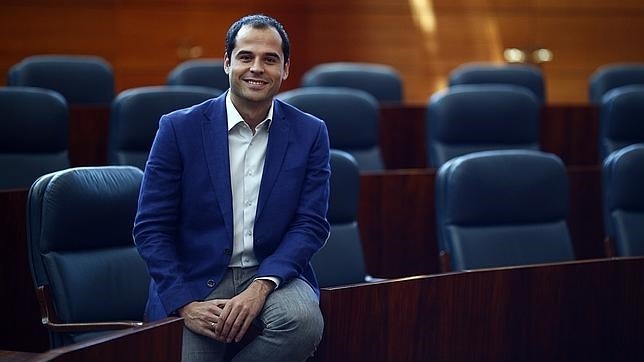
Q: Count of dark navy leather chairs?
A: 14